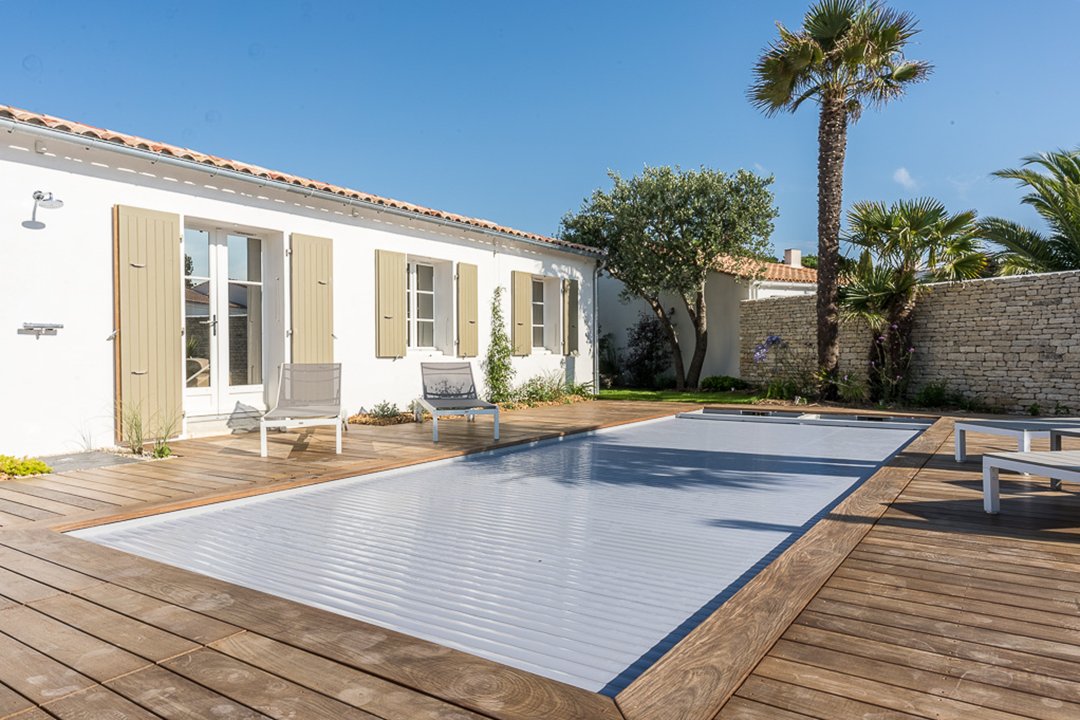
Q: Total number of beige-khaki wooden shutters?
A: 6